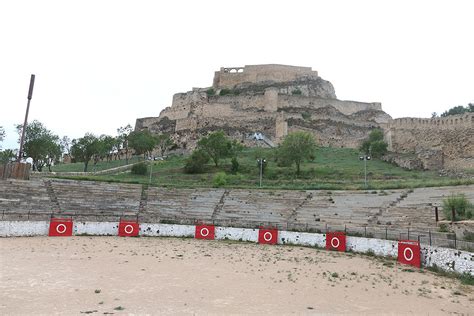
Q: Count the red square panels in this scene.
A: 6